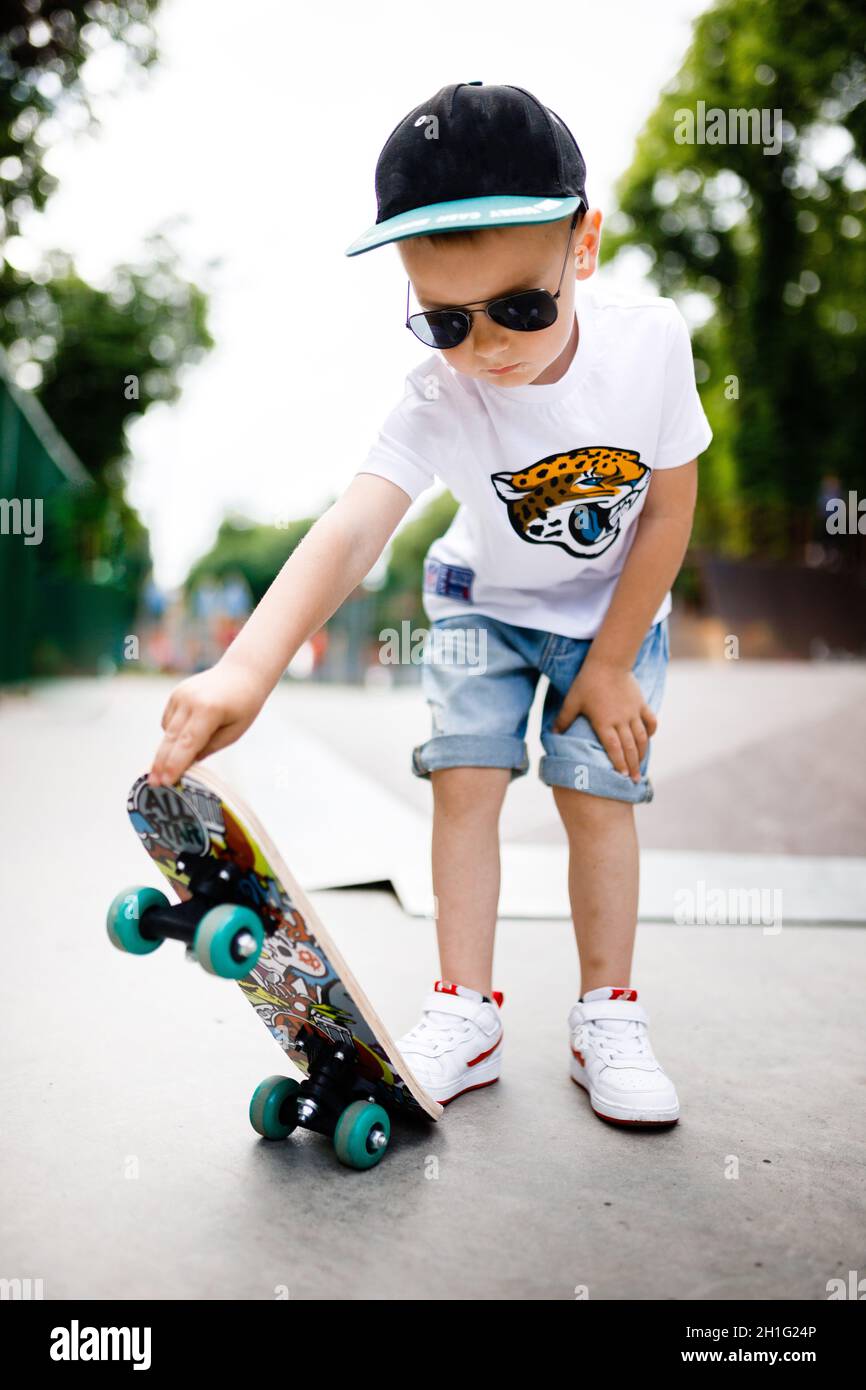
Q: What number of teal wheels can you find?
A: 4